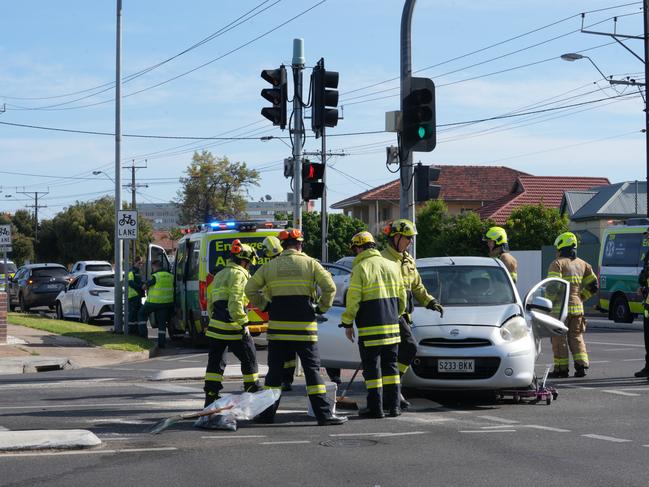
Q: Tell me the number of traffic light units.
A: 5